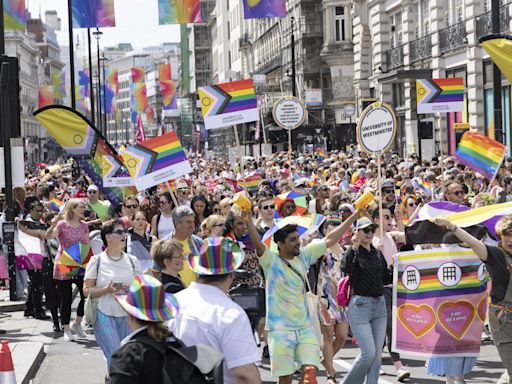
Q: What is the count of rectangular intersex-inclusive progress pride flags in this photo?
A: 4